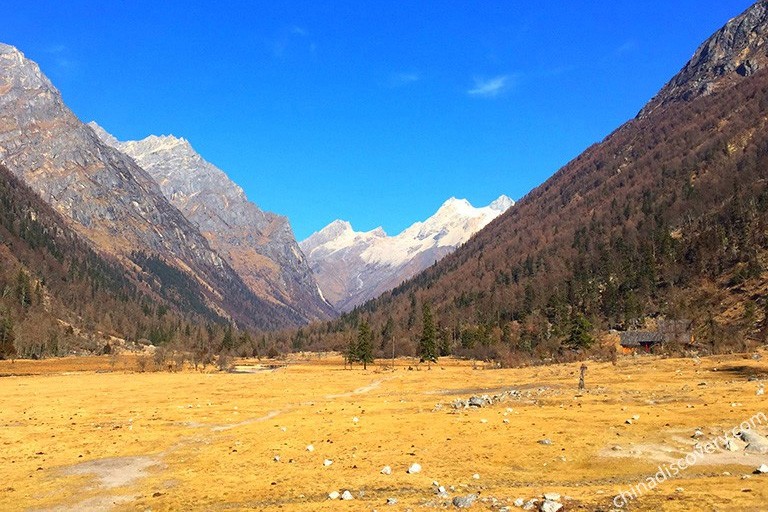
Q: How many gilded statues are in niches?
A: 0